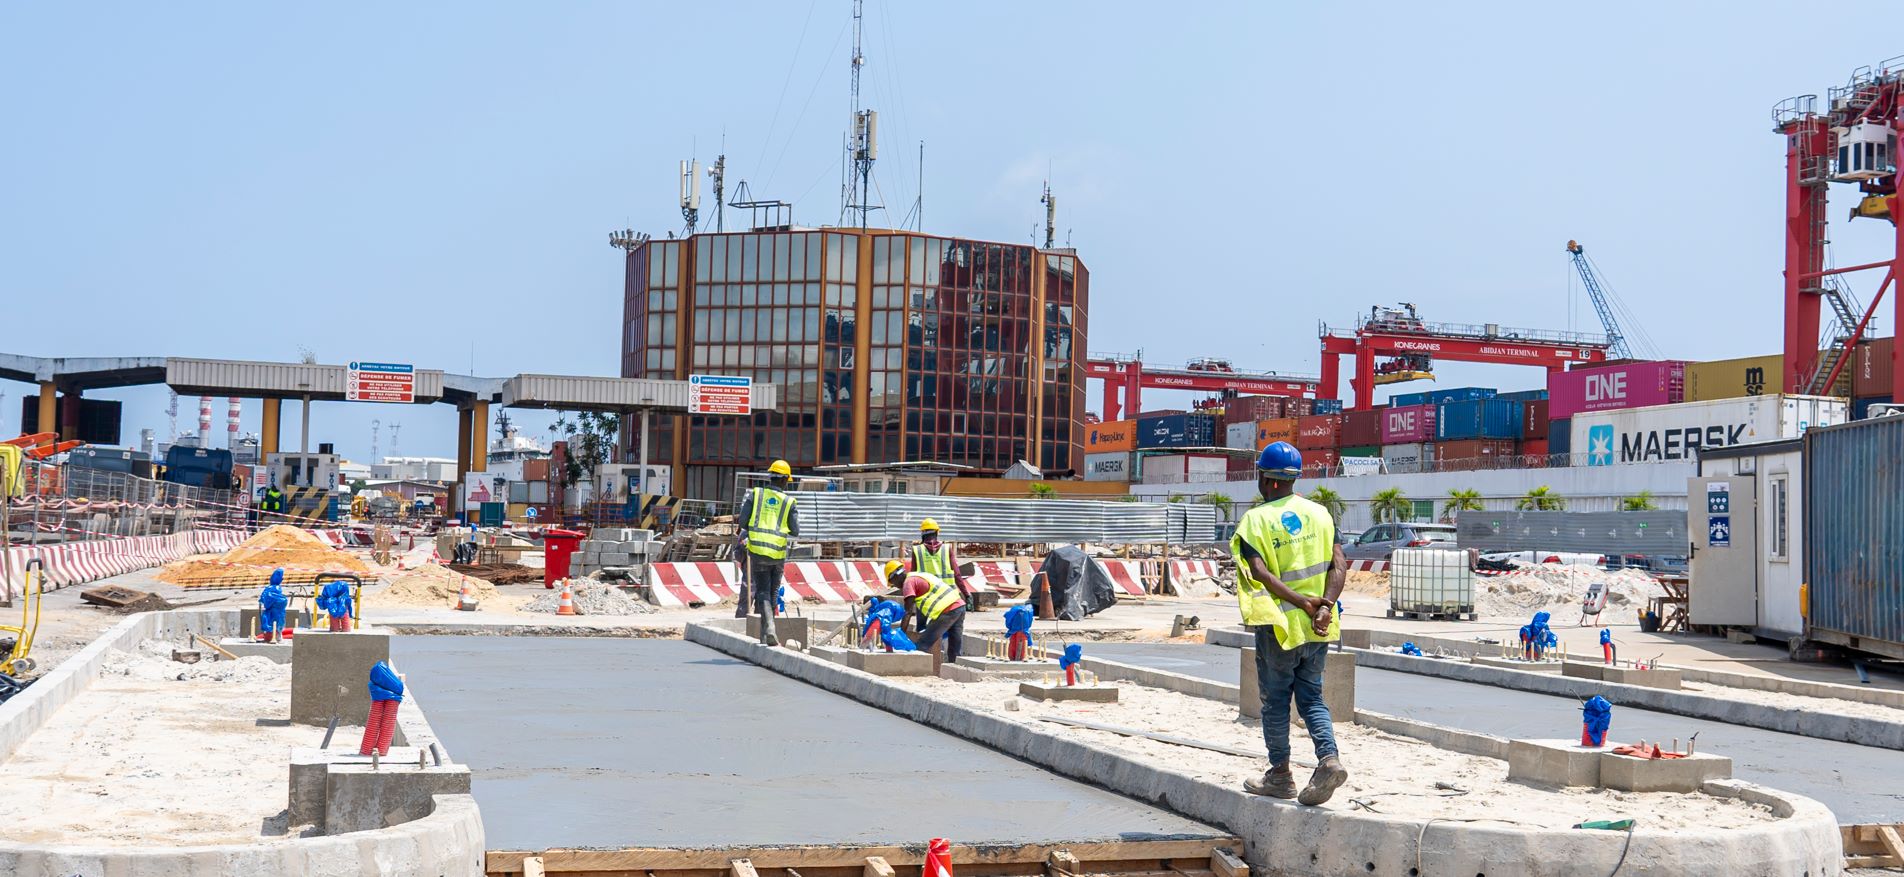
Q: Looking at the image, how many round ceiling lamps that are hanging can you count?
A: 0